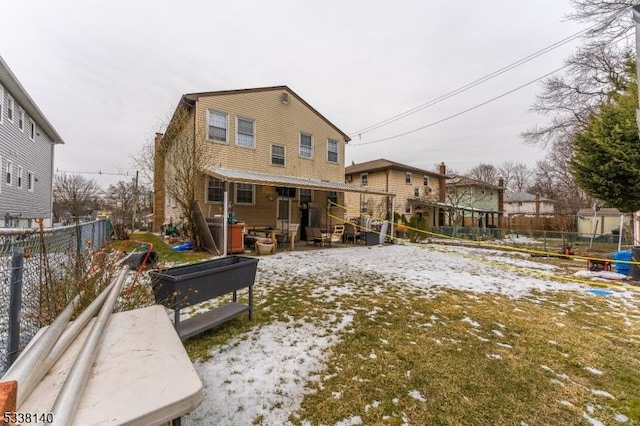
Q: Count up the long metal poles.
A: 3